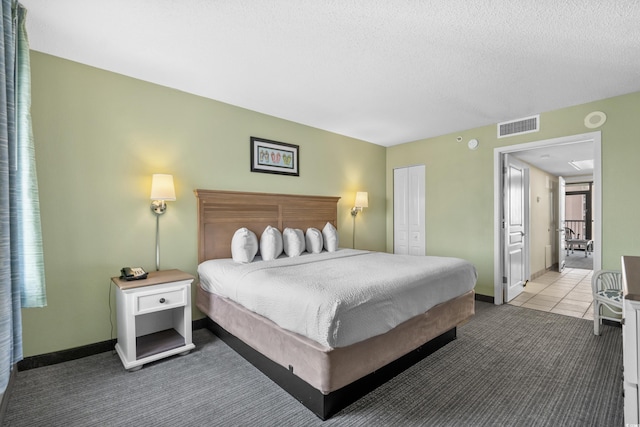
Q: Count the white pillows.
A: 5